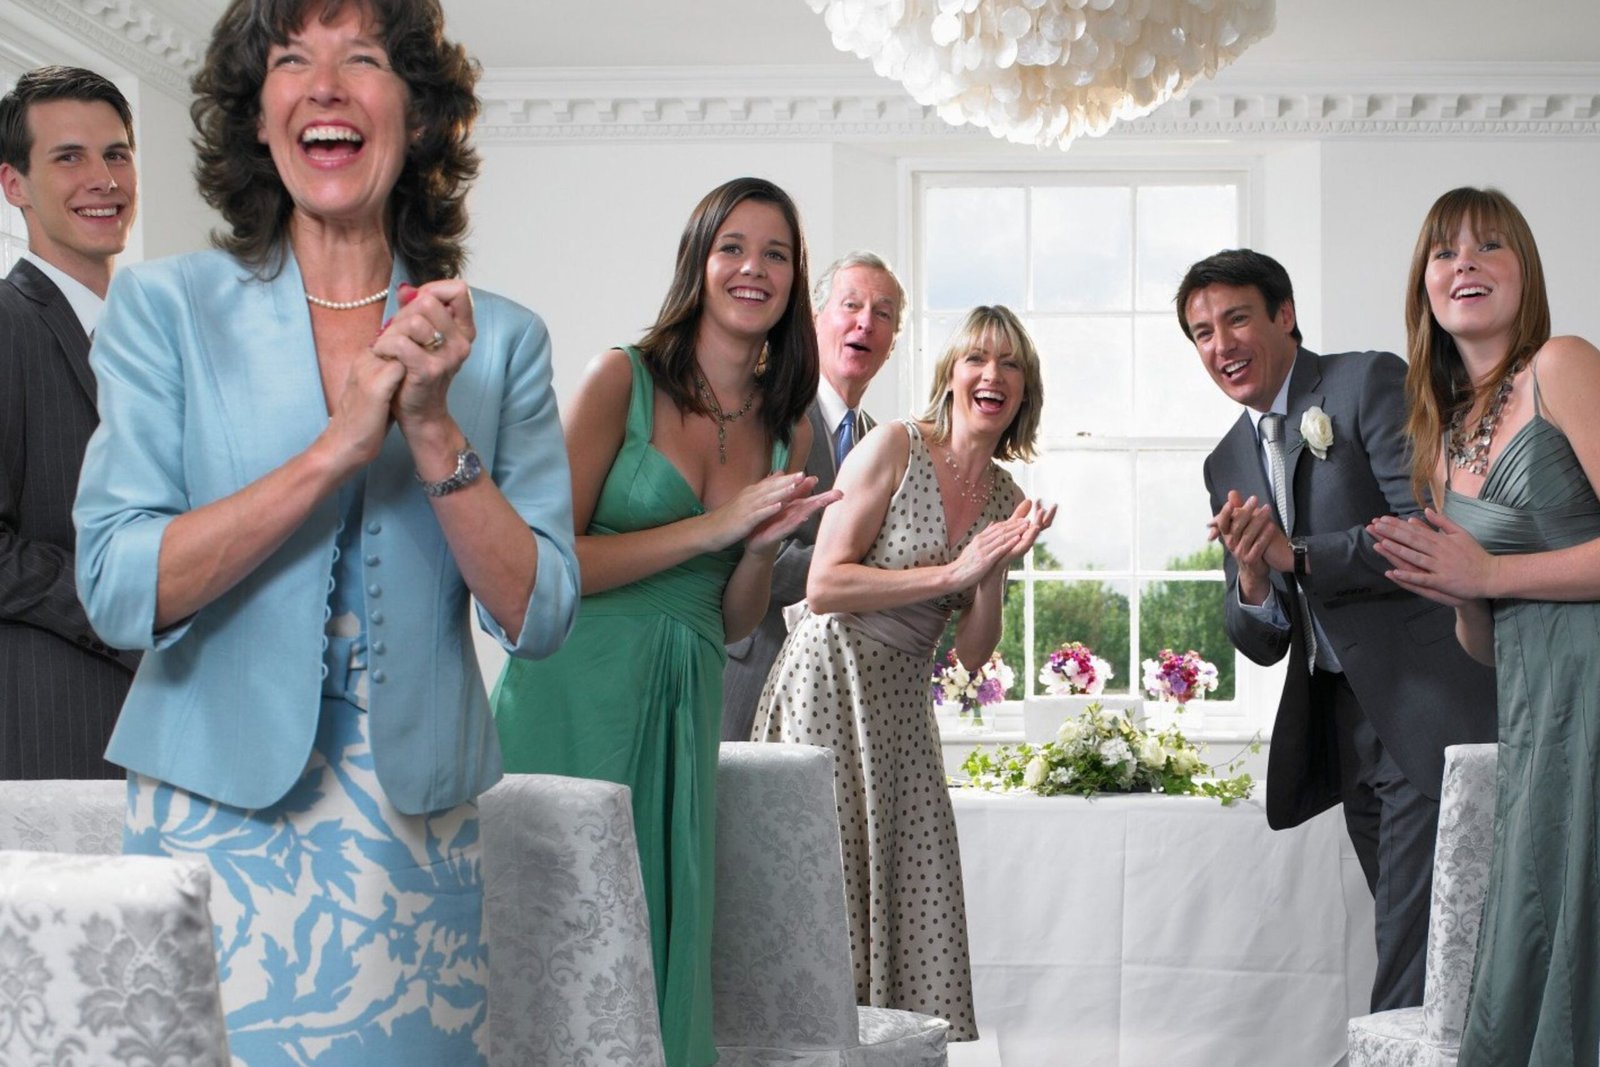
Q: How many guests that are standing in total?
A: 7